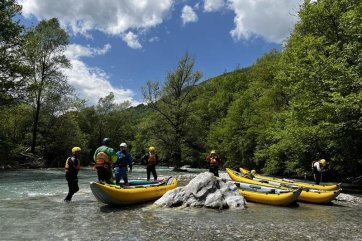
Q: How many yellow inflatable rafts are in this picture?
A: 4